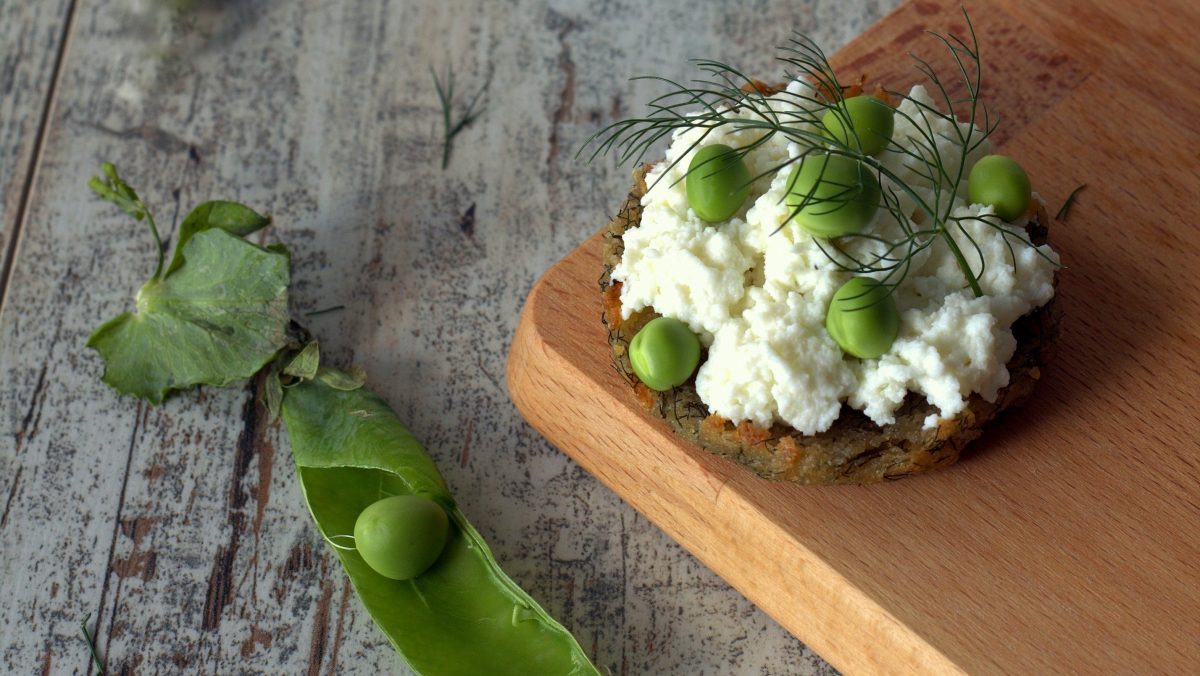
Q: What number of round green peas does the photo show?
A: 7